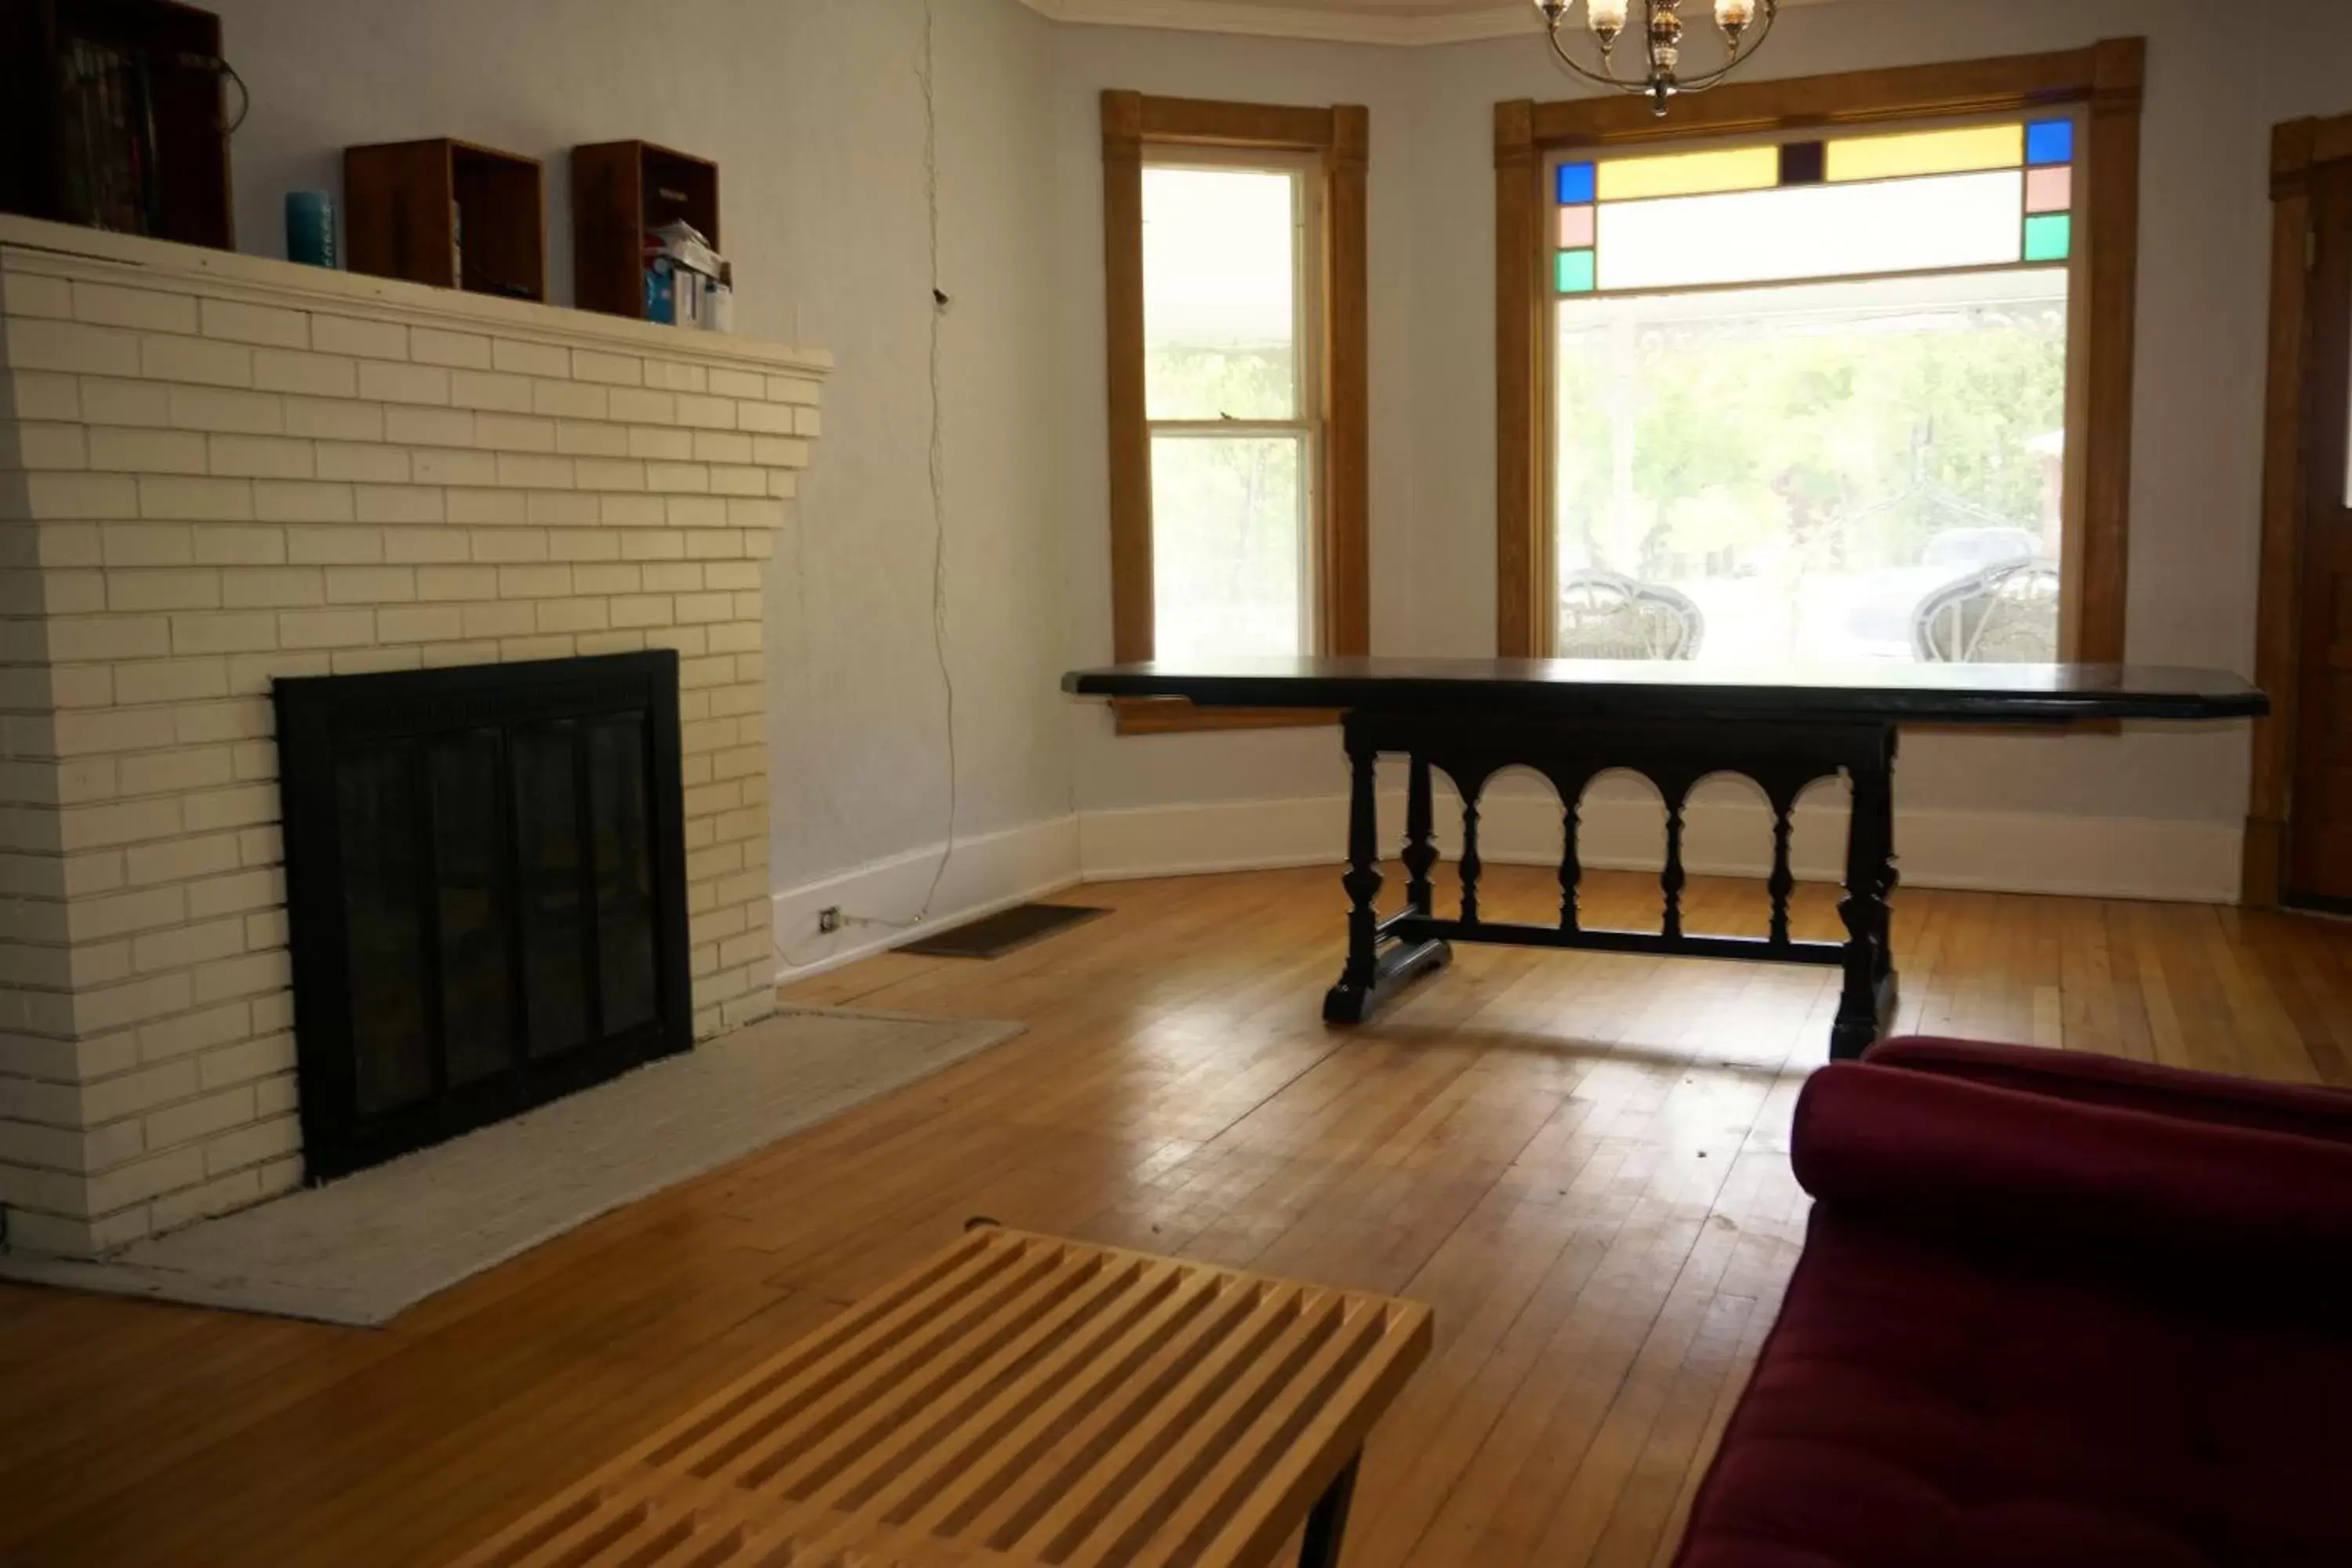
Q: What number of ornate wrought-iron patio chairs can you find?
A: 2